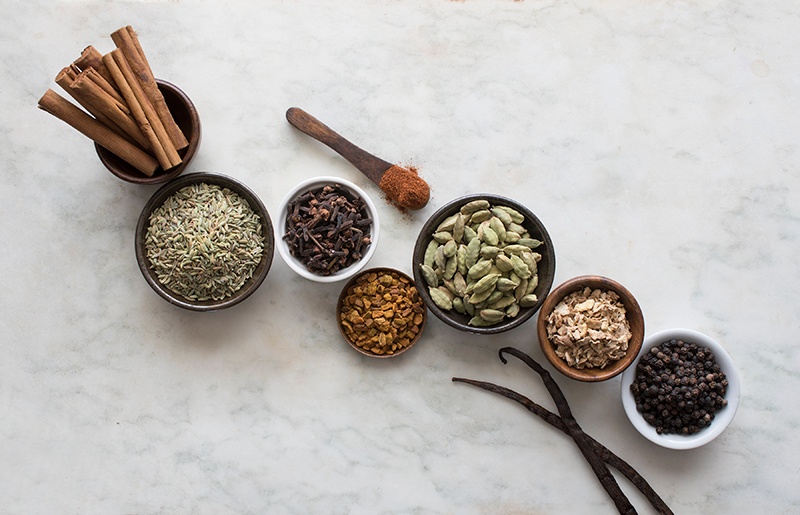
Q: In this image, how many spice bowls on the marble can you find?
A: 7